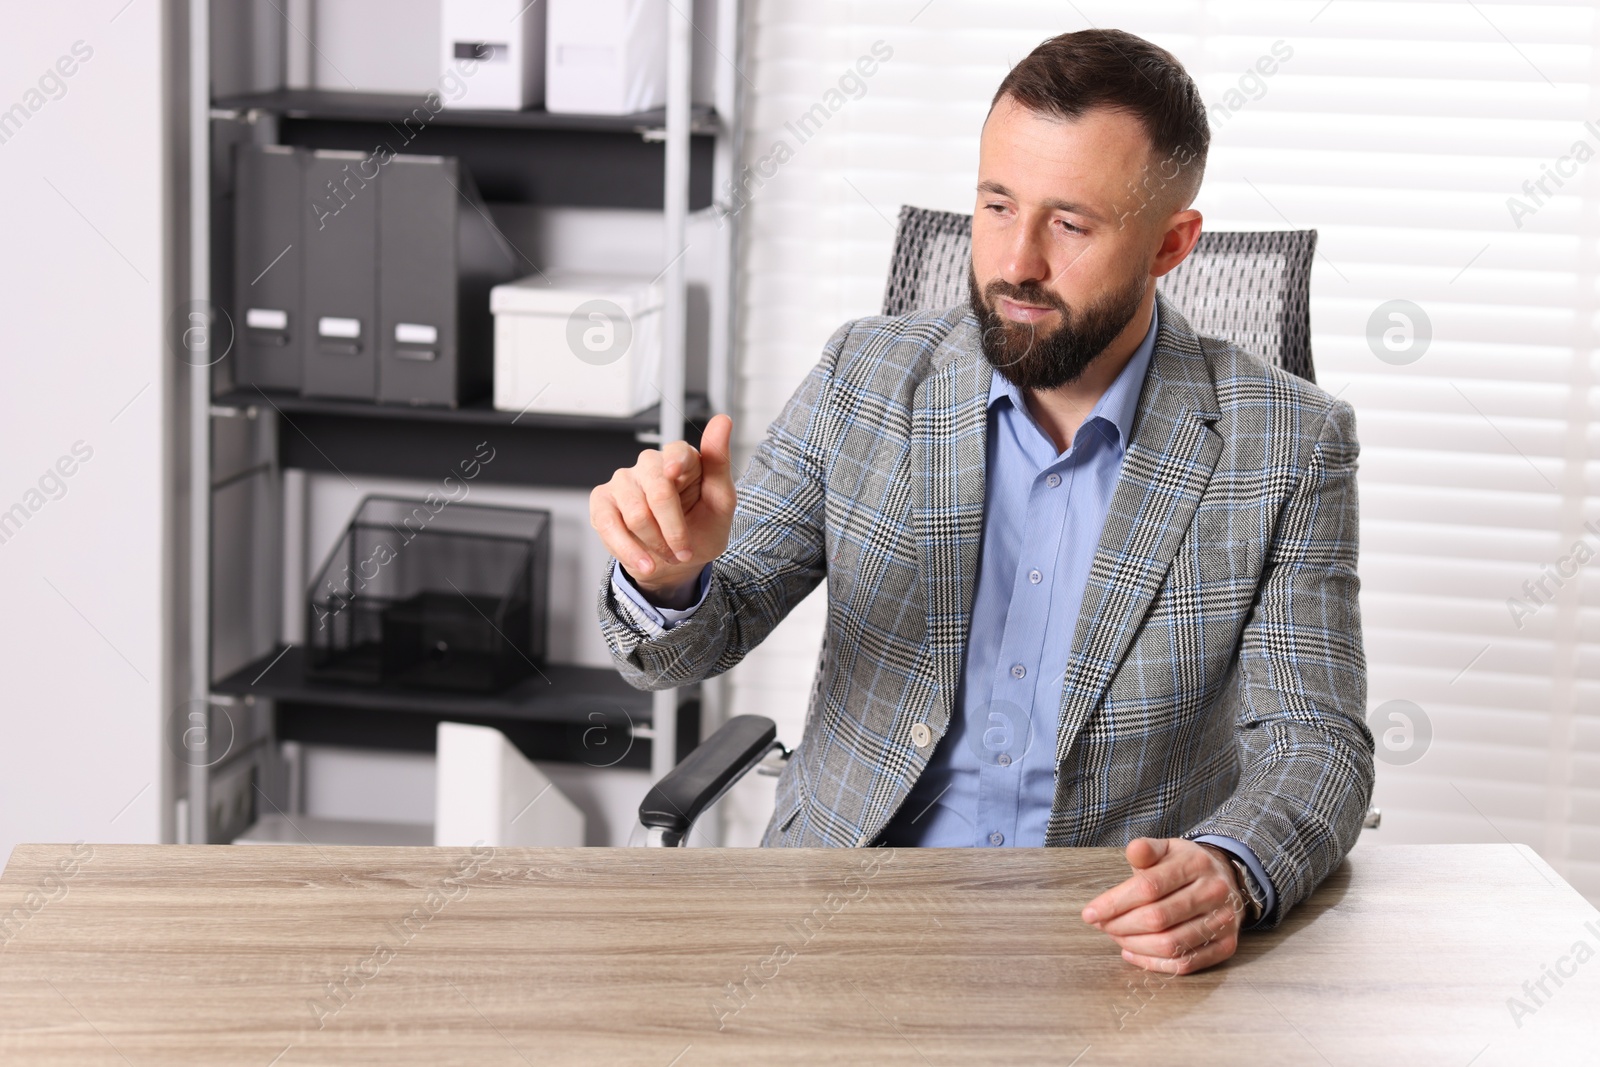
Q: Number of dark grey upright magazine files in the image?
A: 3